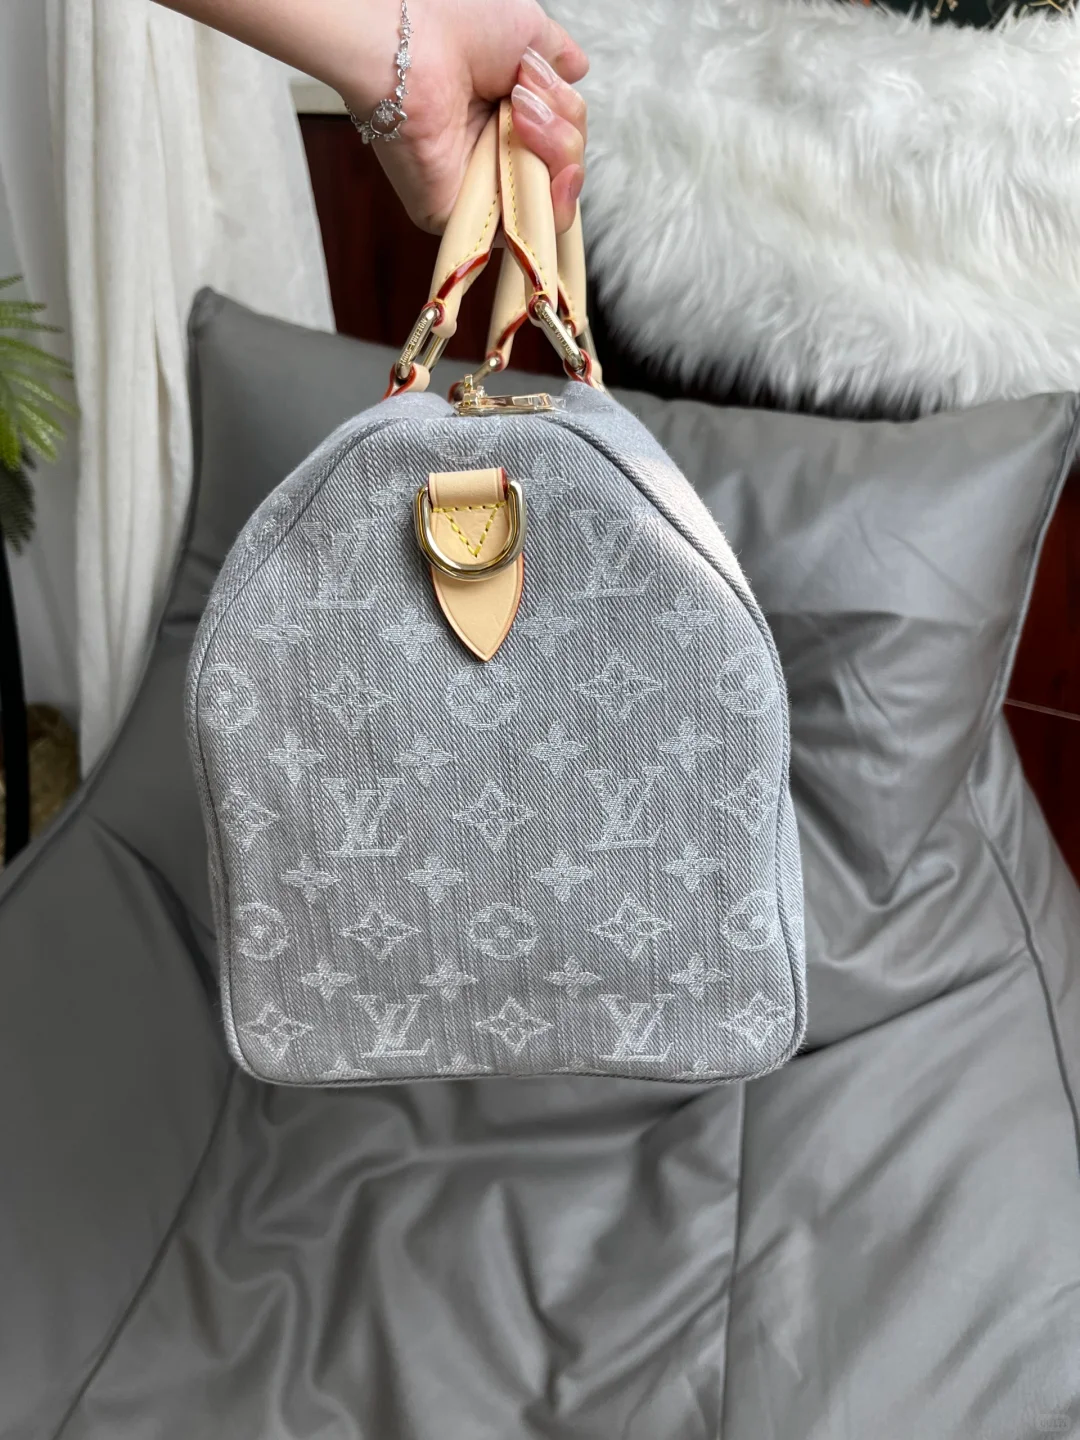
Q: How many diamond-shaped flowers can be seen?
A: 10